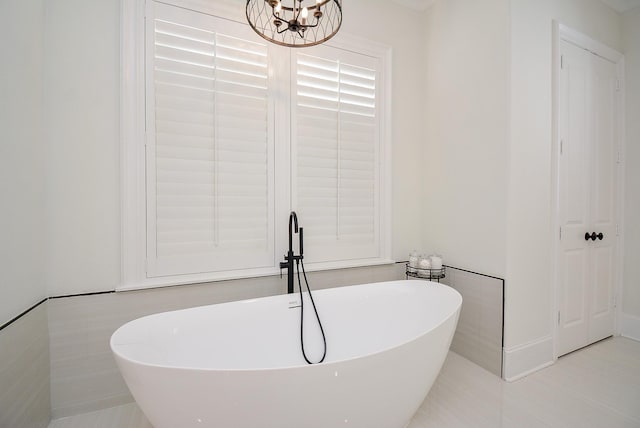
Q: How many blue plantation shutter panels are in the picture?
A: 0